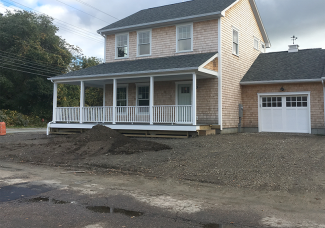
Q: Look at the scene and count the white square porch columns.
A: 5